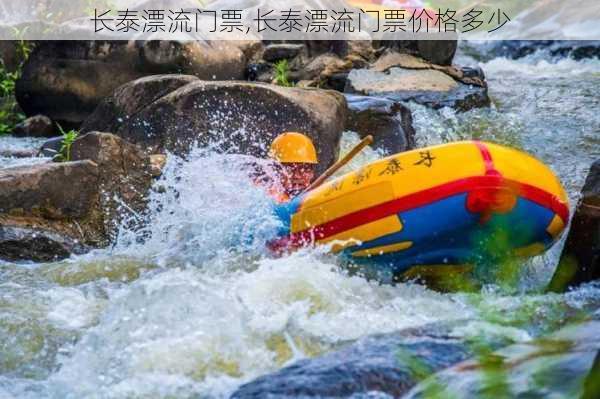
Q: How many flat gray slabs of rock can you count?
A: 1